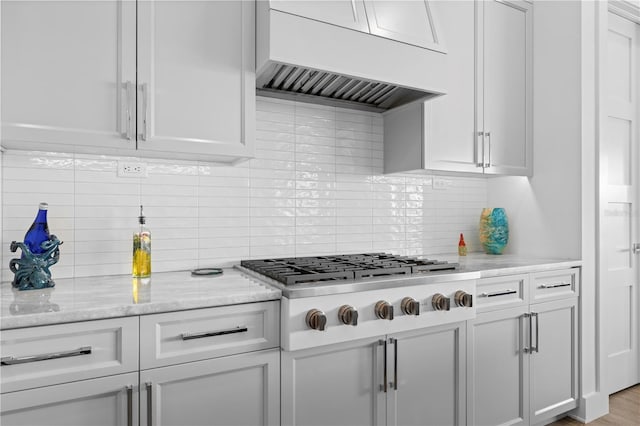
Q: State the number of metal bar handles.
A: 14